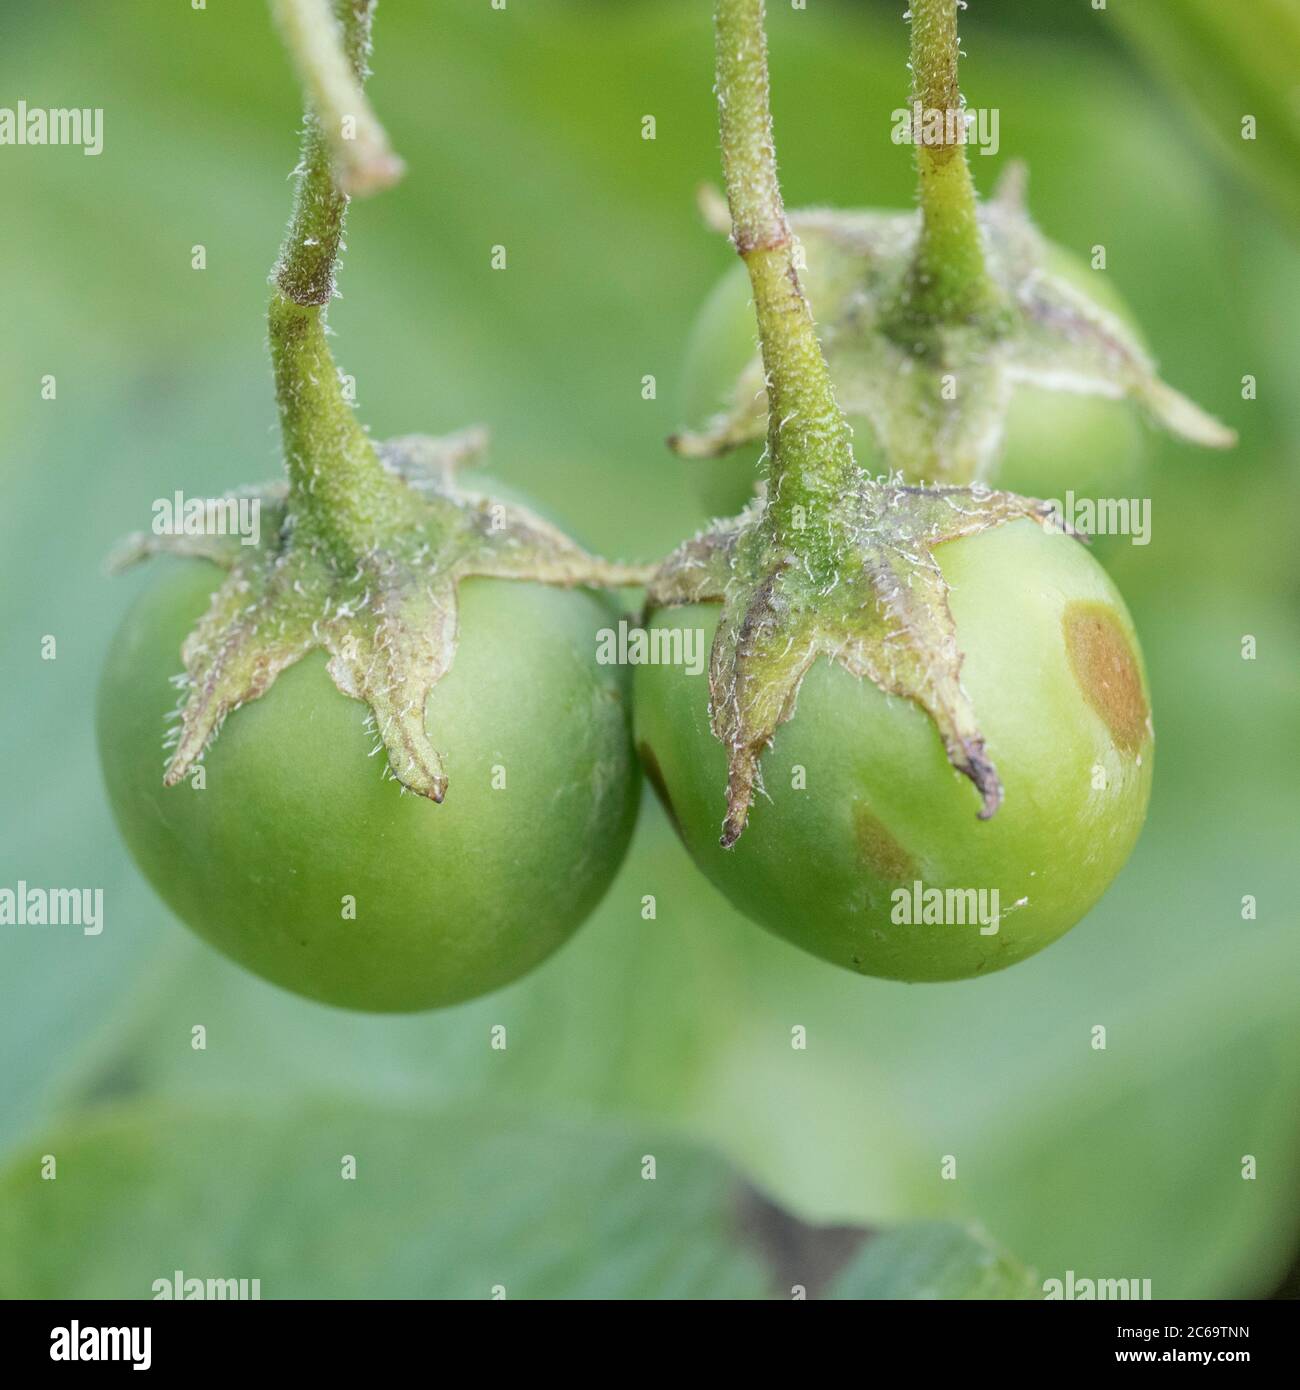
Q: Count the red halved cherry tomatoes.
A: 0